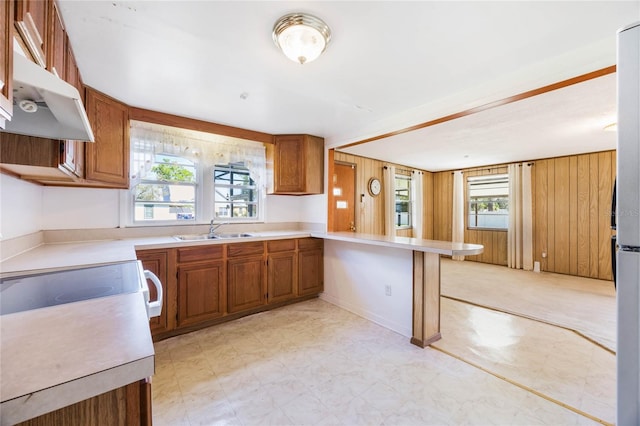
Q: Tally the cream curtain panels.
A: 4